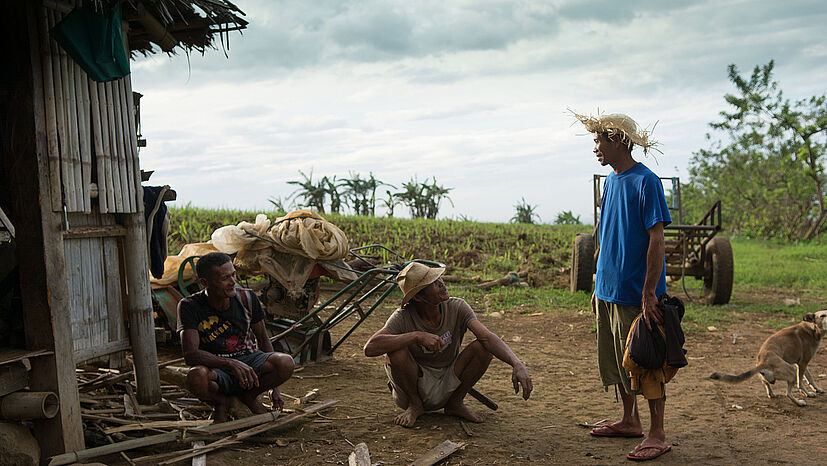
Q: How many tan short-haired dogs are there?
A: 1